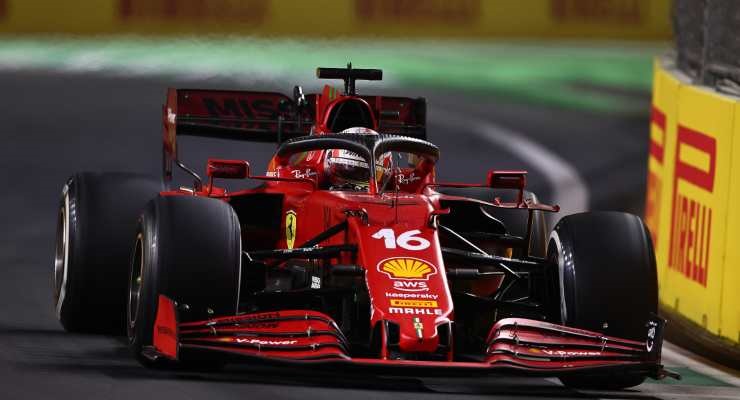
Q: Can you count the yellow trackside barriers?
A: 2